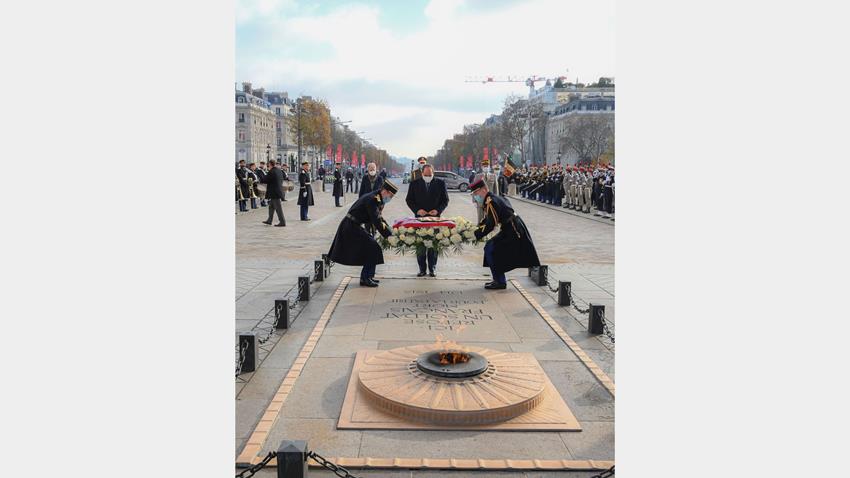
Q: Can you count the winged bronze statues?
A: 0